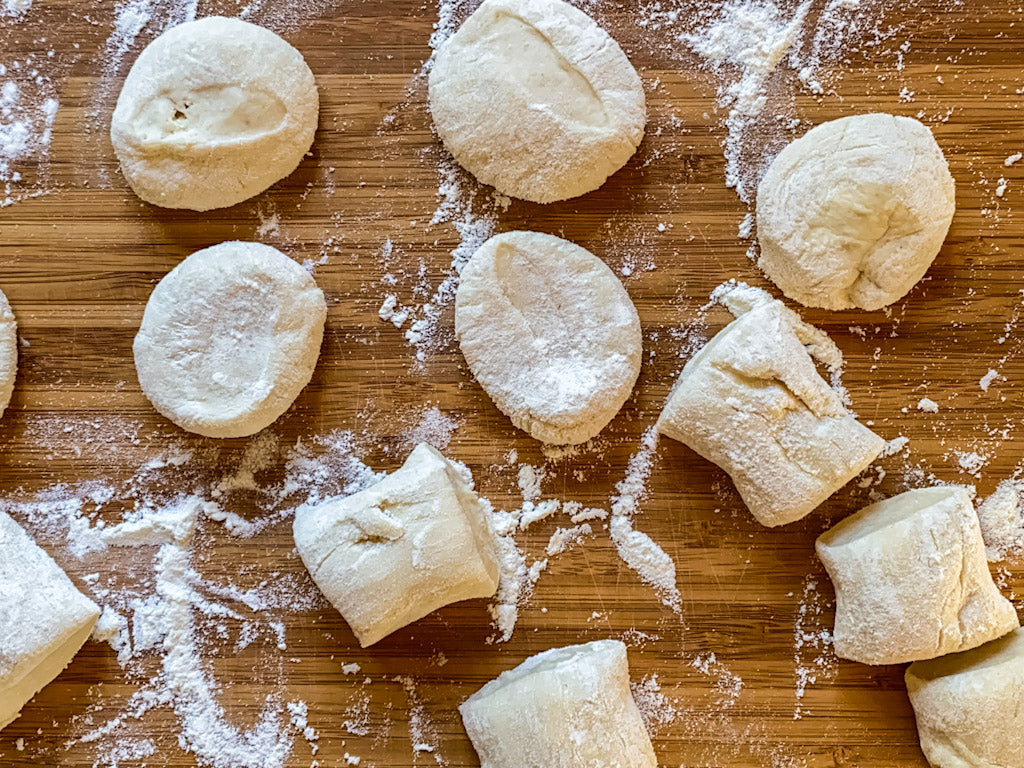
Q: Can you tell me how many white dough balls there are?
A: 12